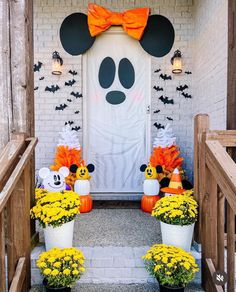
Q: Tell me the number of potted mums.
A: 4